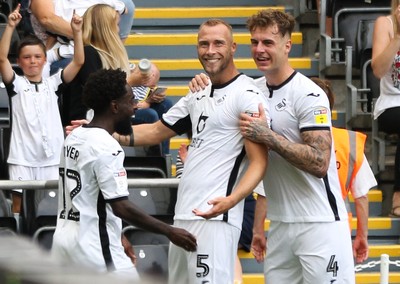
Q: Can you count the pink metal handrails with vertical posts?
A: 0